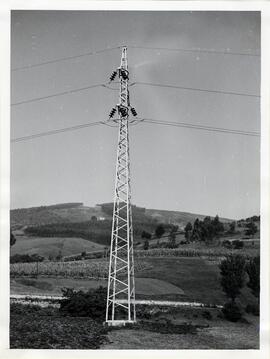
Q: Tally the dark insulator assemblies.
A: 5